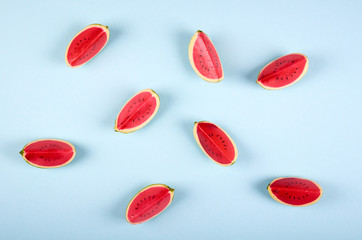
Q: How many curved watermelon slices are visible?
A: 8